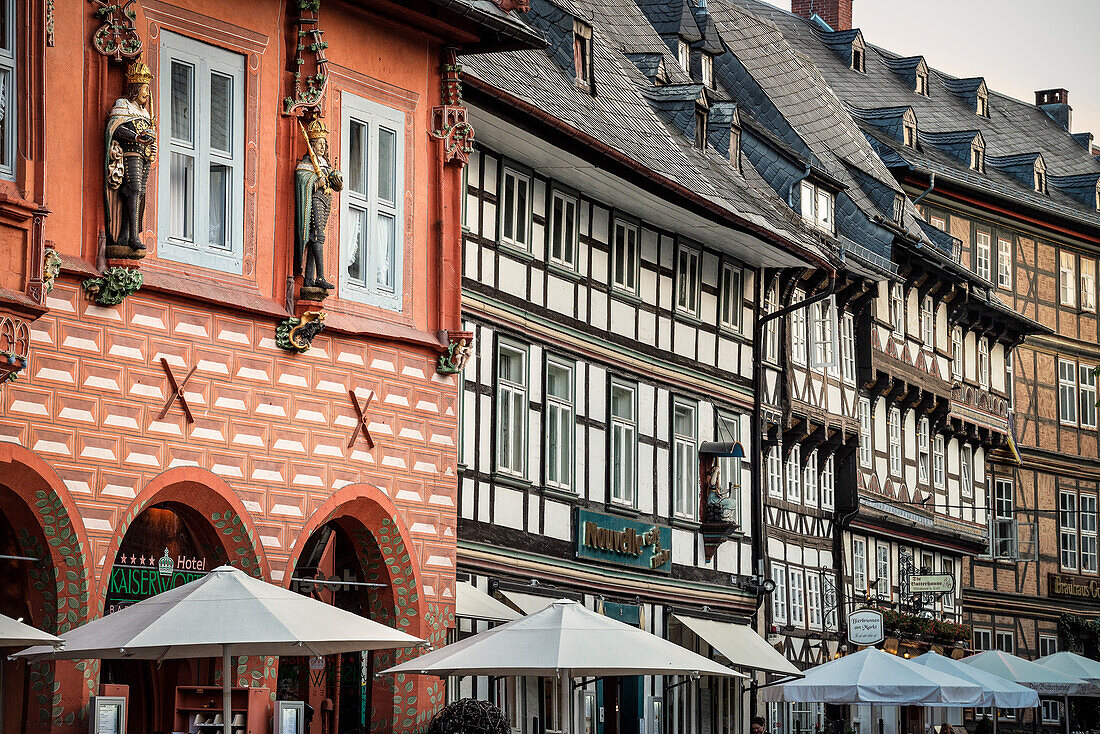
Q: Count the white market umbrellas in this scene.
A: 7